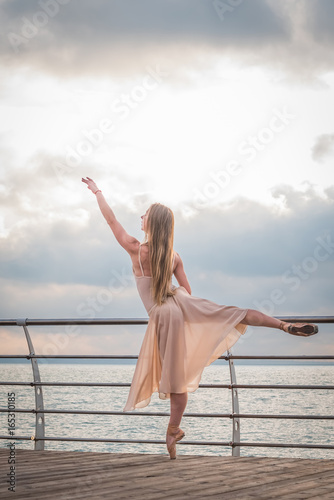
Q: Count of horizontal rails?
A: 5